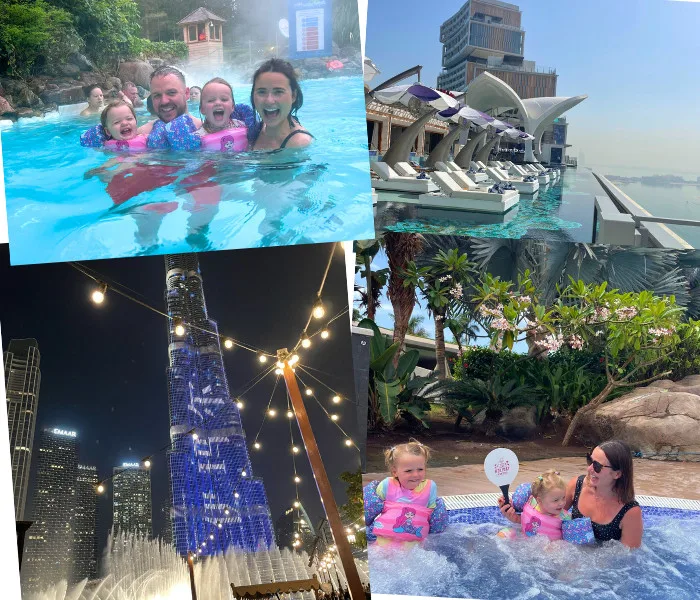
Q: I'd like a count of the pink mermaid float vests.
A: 4